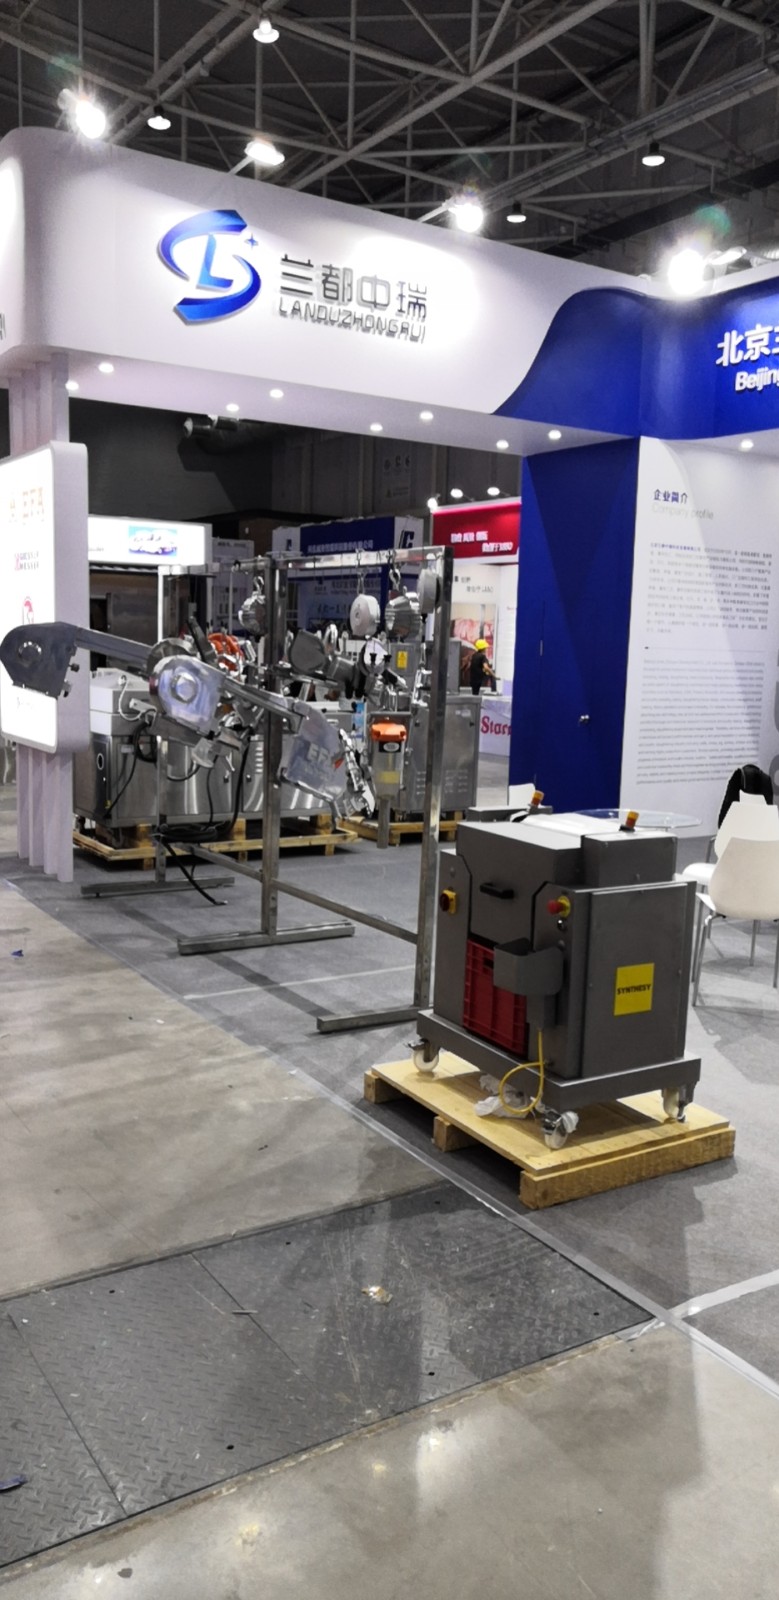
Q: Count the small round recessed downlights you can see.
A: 9